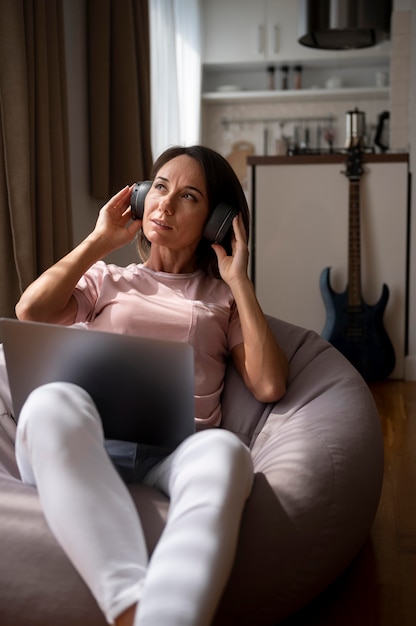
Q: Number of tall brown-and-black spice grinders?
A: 3